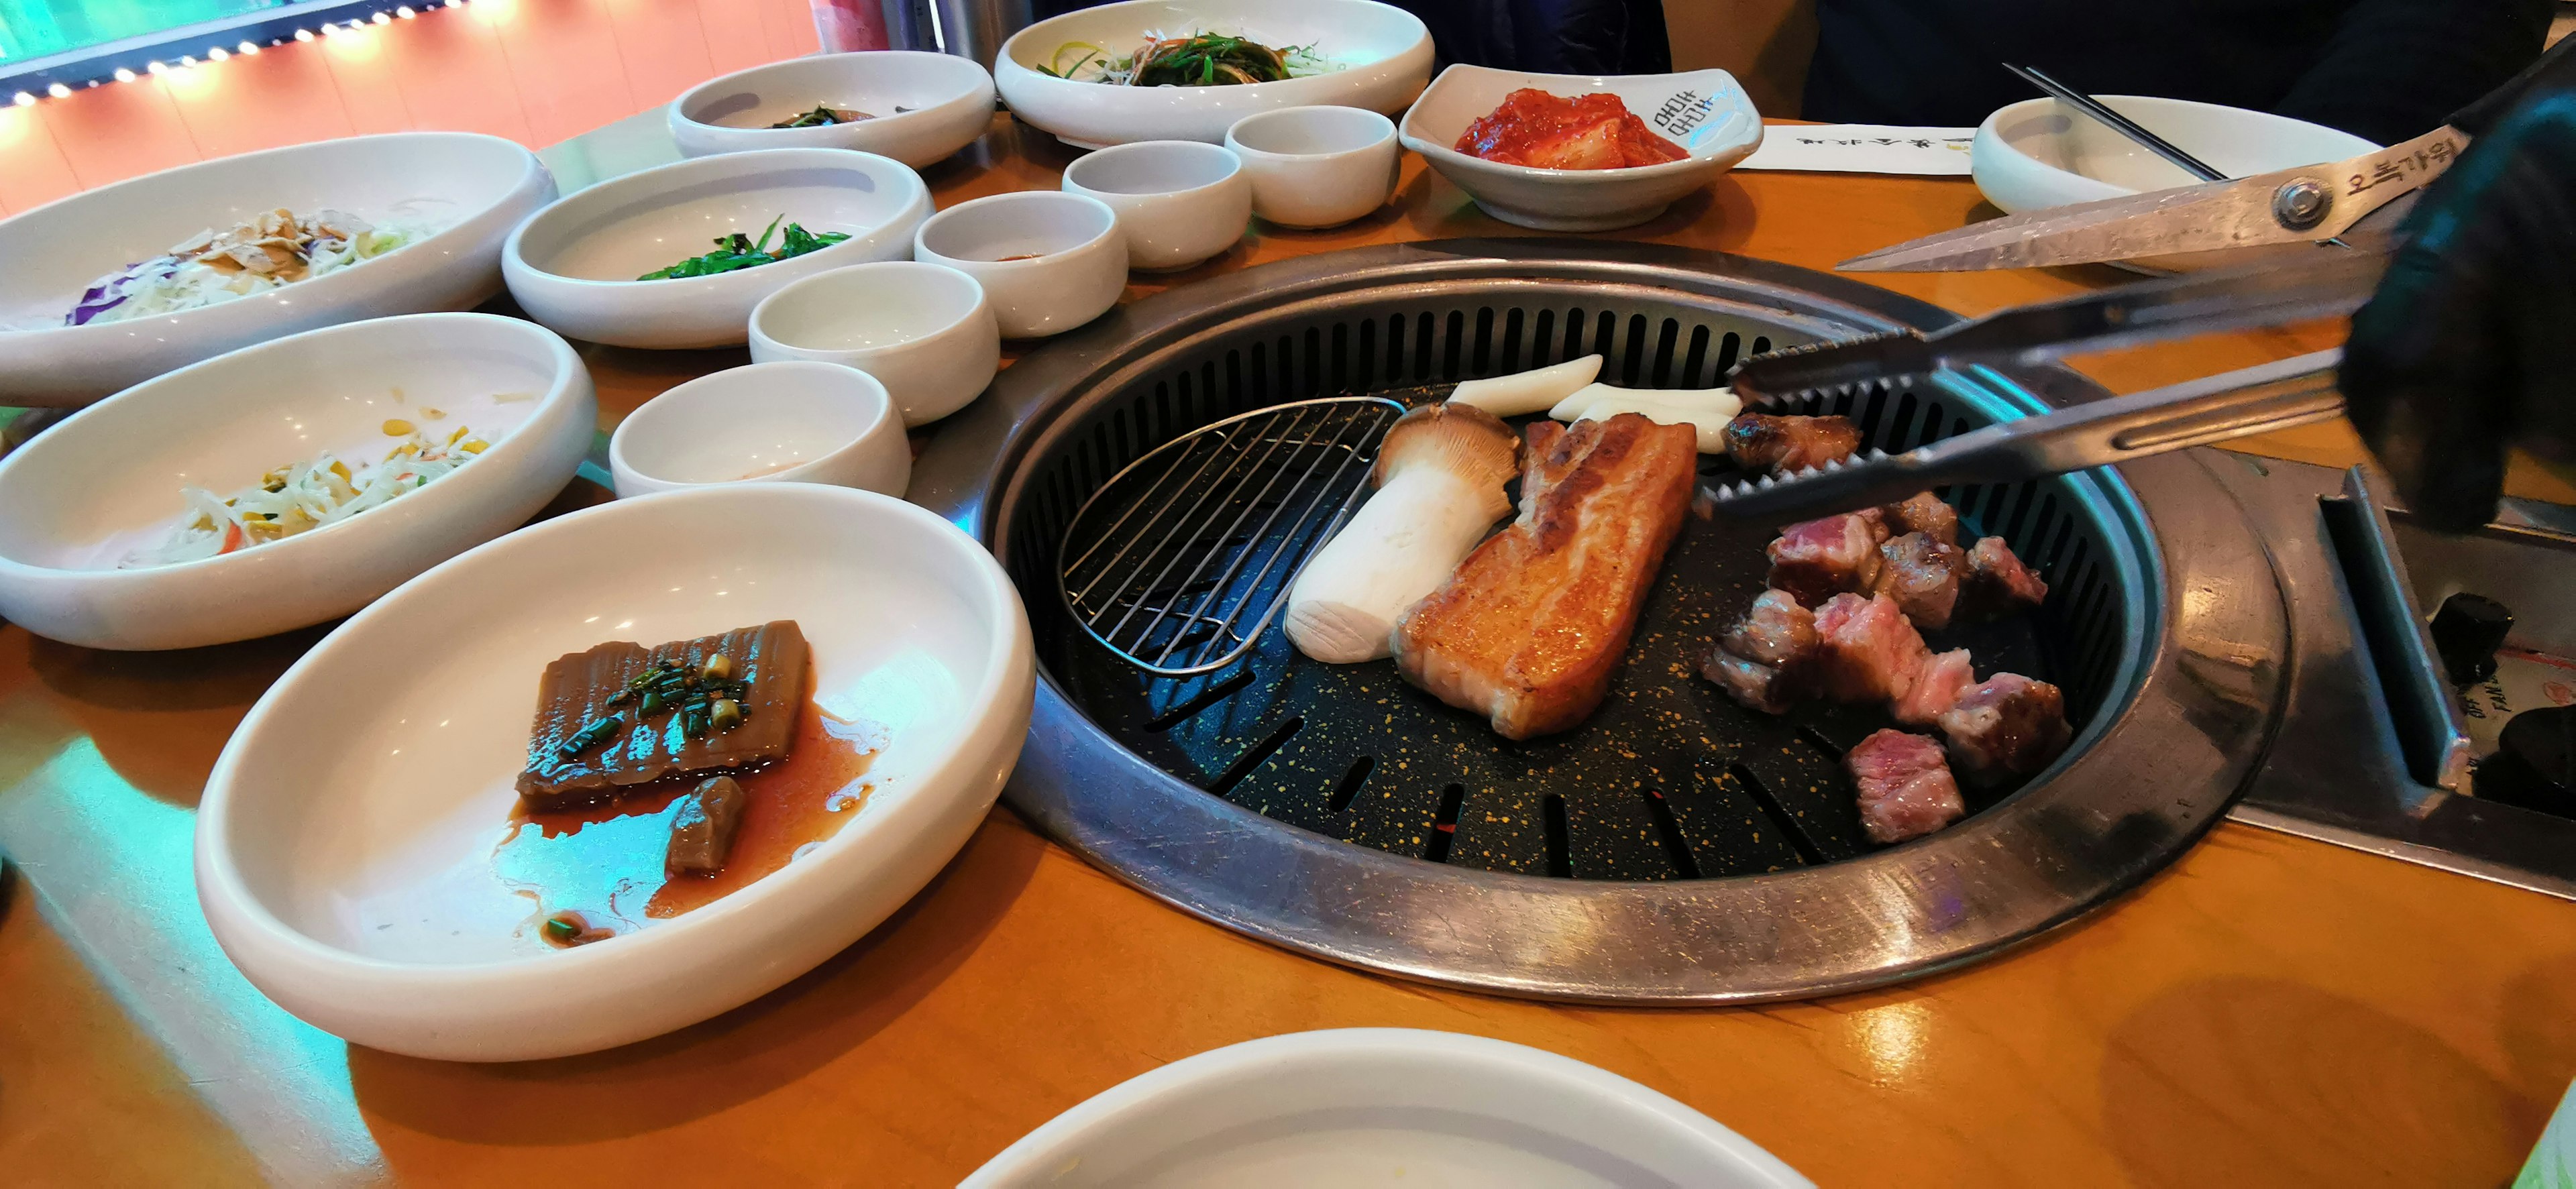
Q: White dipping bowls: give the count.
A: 5